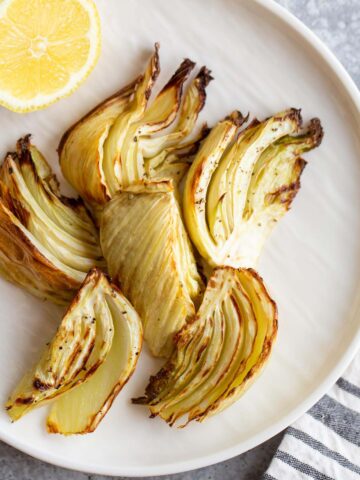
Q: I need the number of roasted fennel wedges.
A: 6